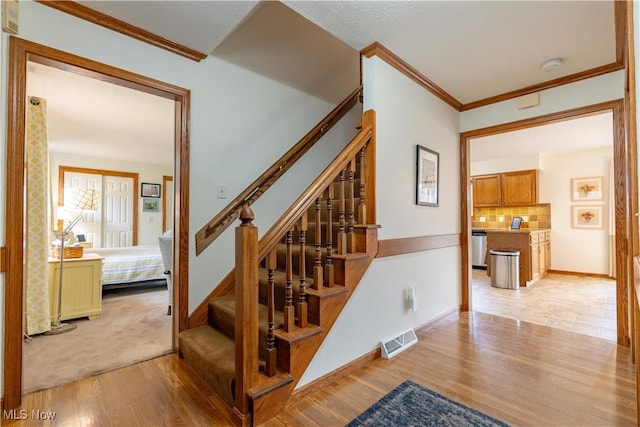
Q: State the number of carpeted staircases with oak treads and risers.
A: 1